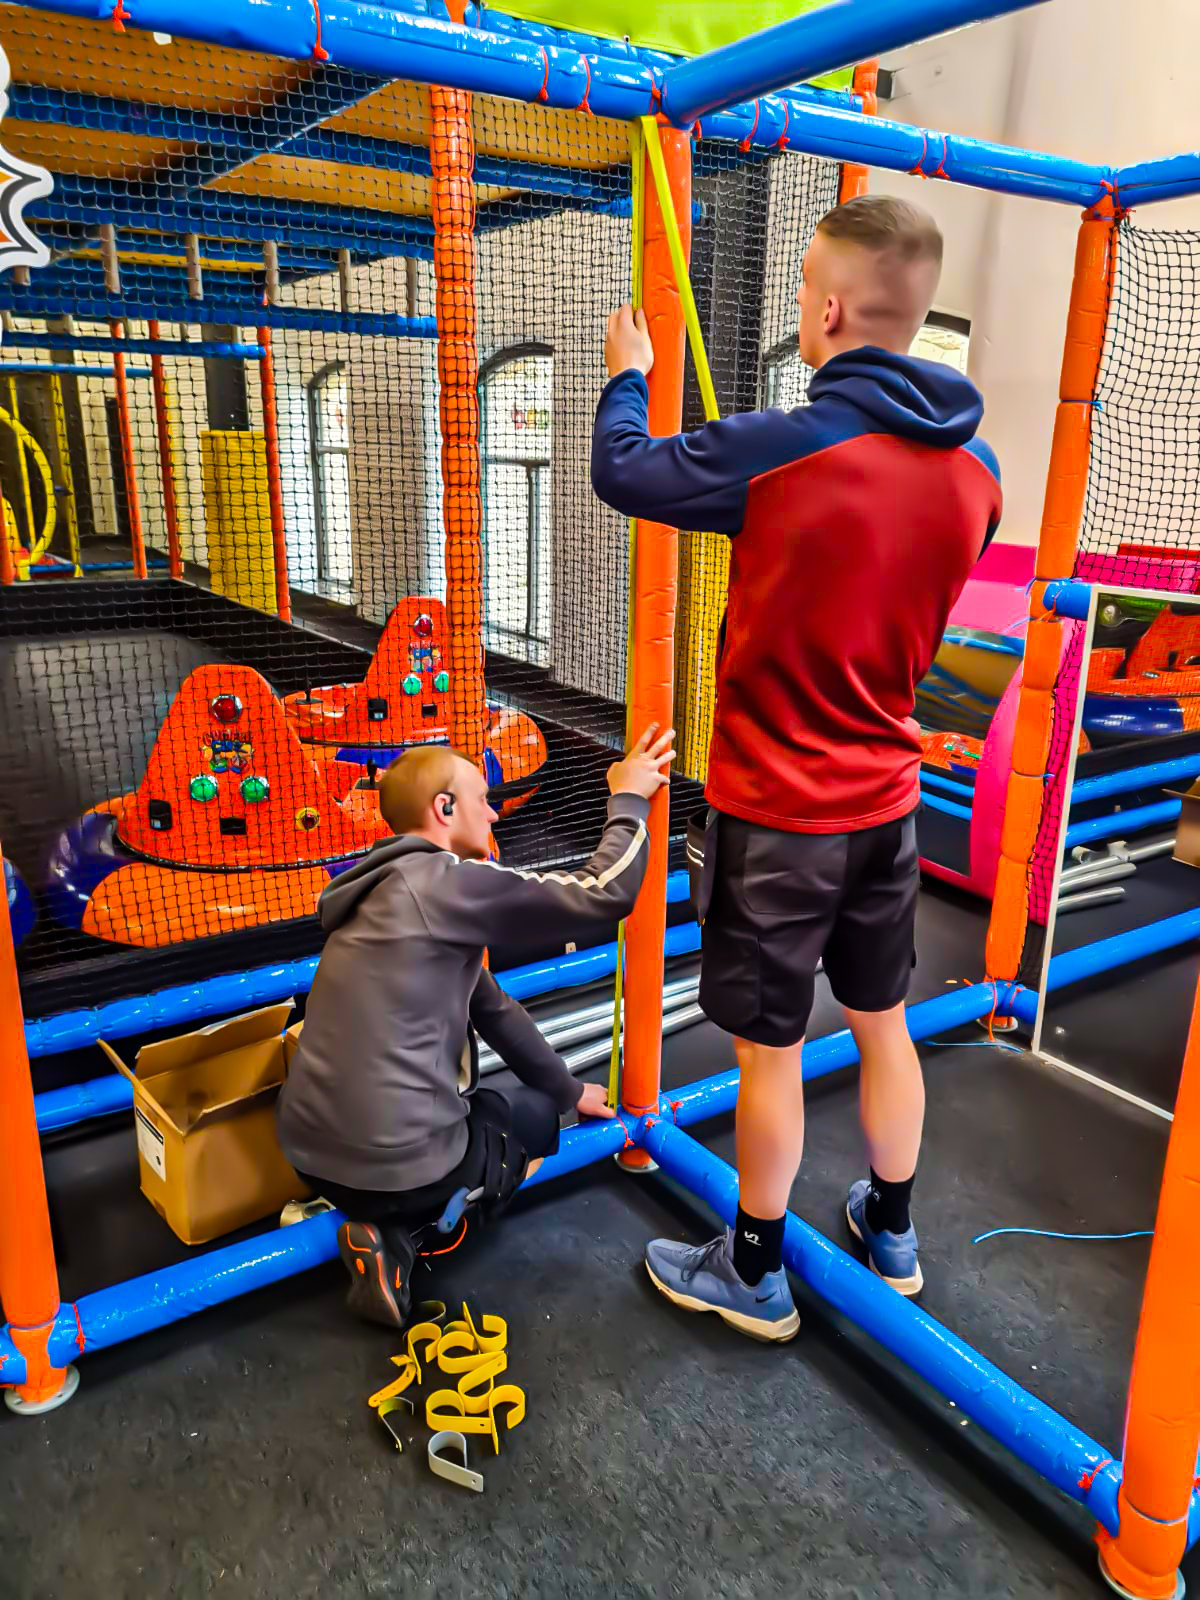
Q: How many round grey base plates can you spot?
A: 4